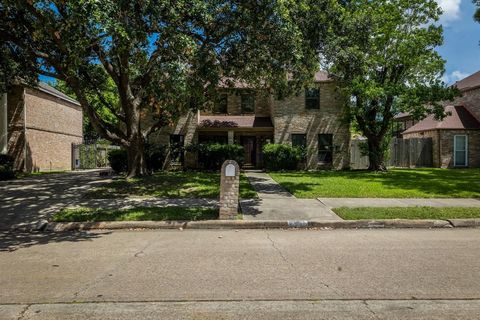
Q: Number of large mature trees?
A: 2